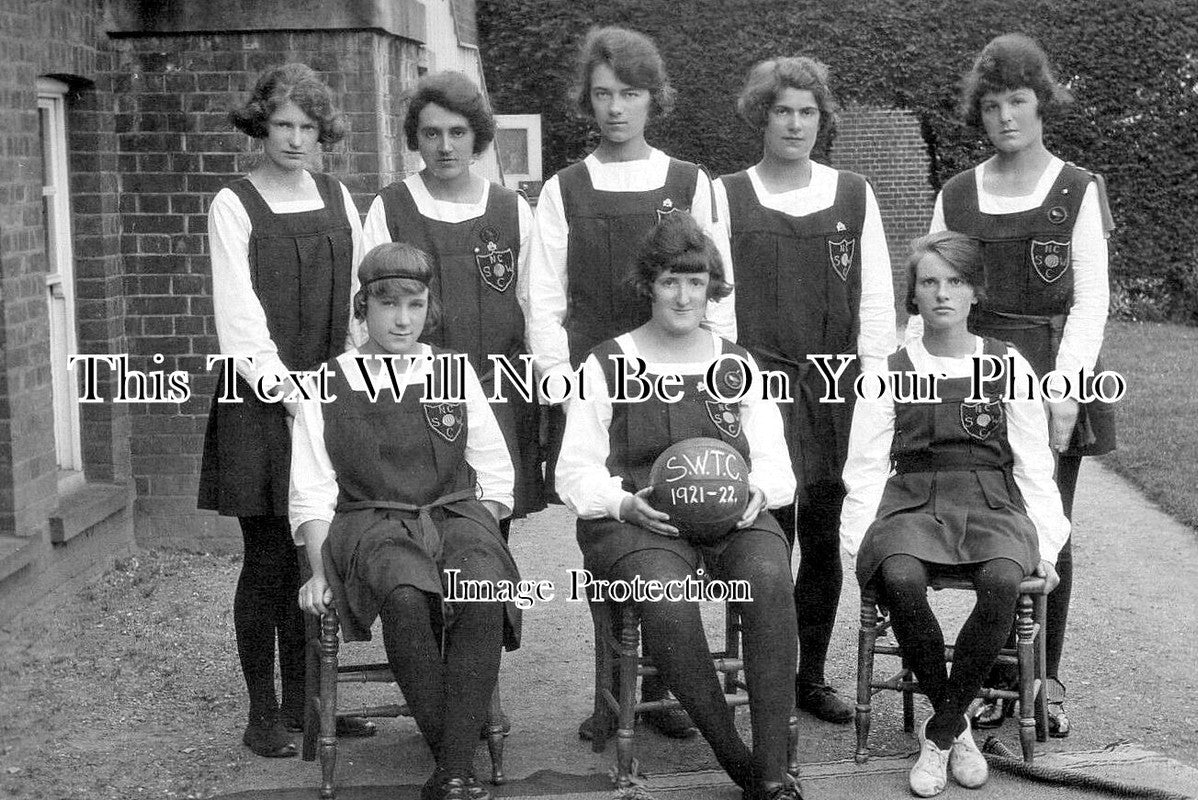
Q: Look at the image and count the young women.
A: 8